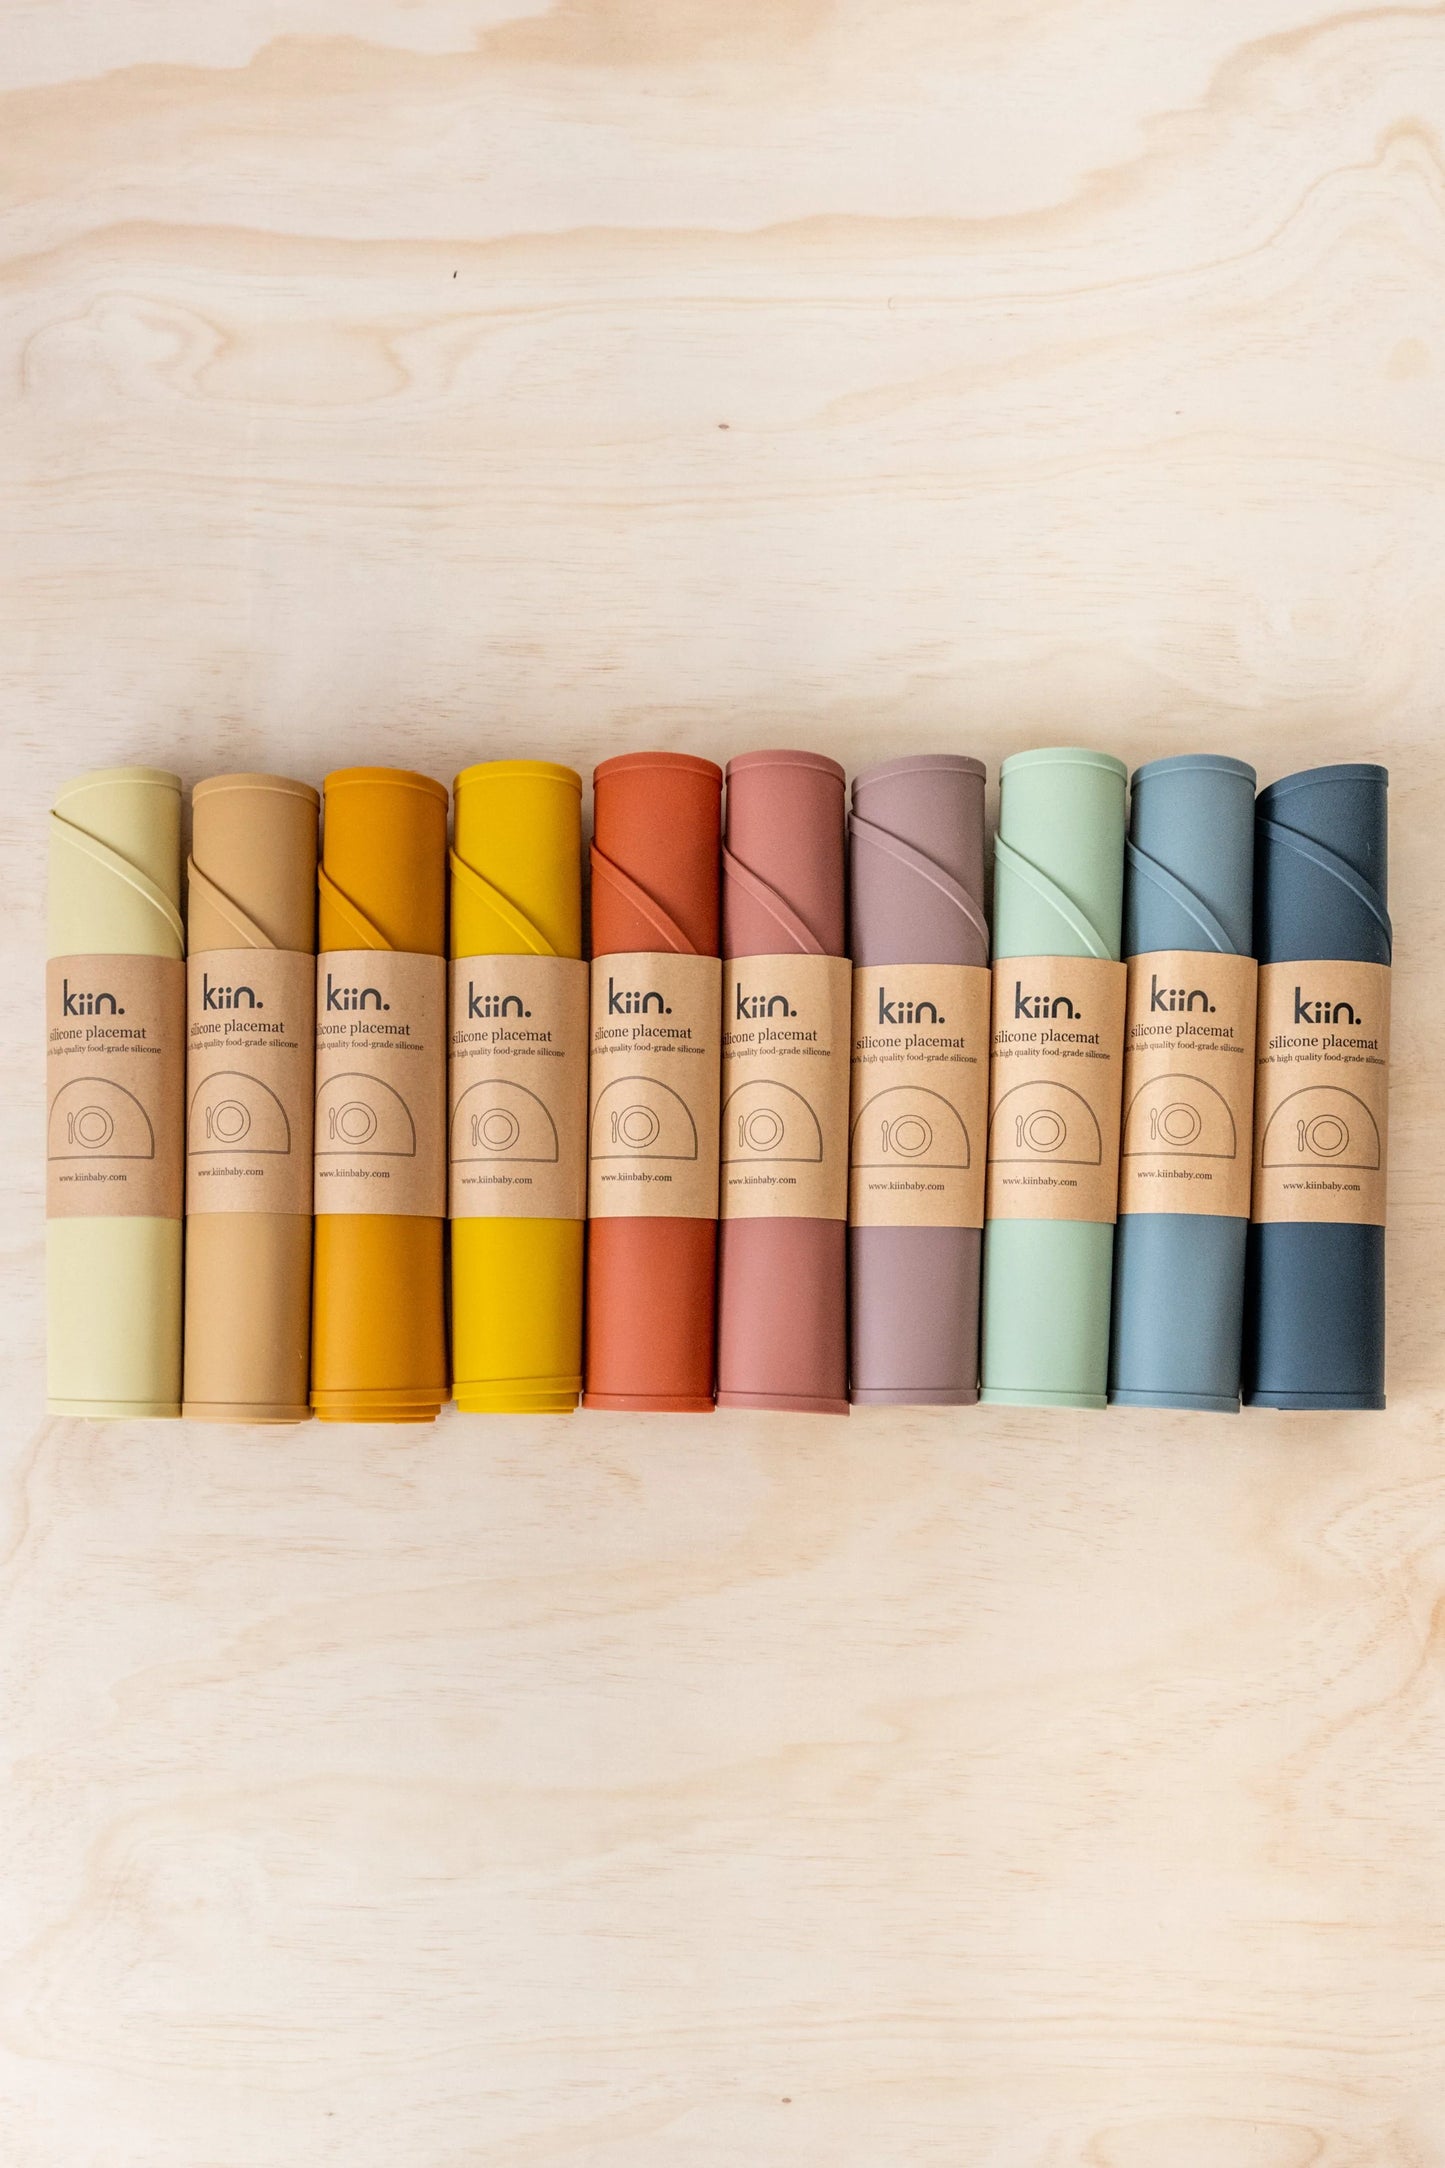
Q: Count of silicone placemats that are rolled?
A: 10